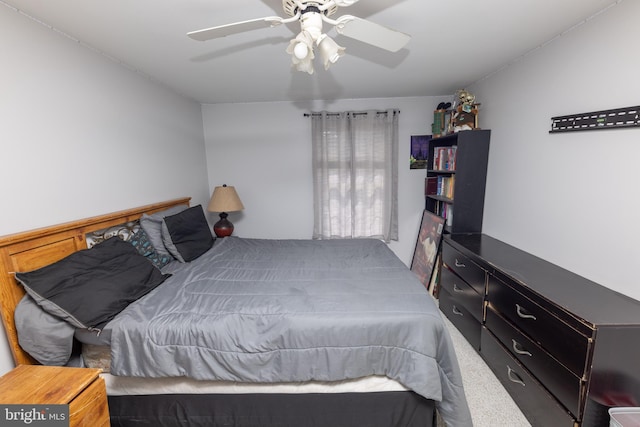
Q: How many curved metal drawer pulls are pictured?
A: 6